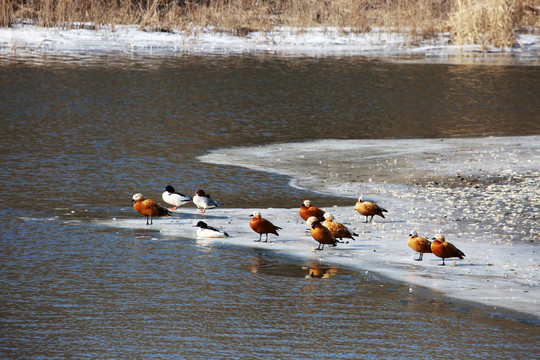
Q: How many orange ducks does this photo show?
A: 8